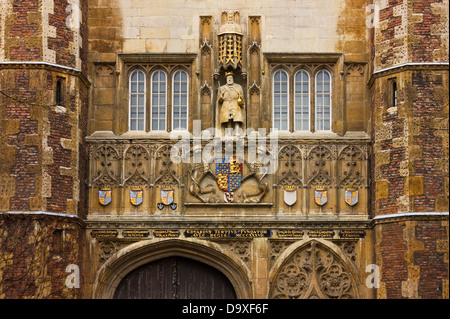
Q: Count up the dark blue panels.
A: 7